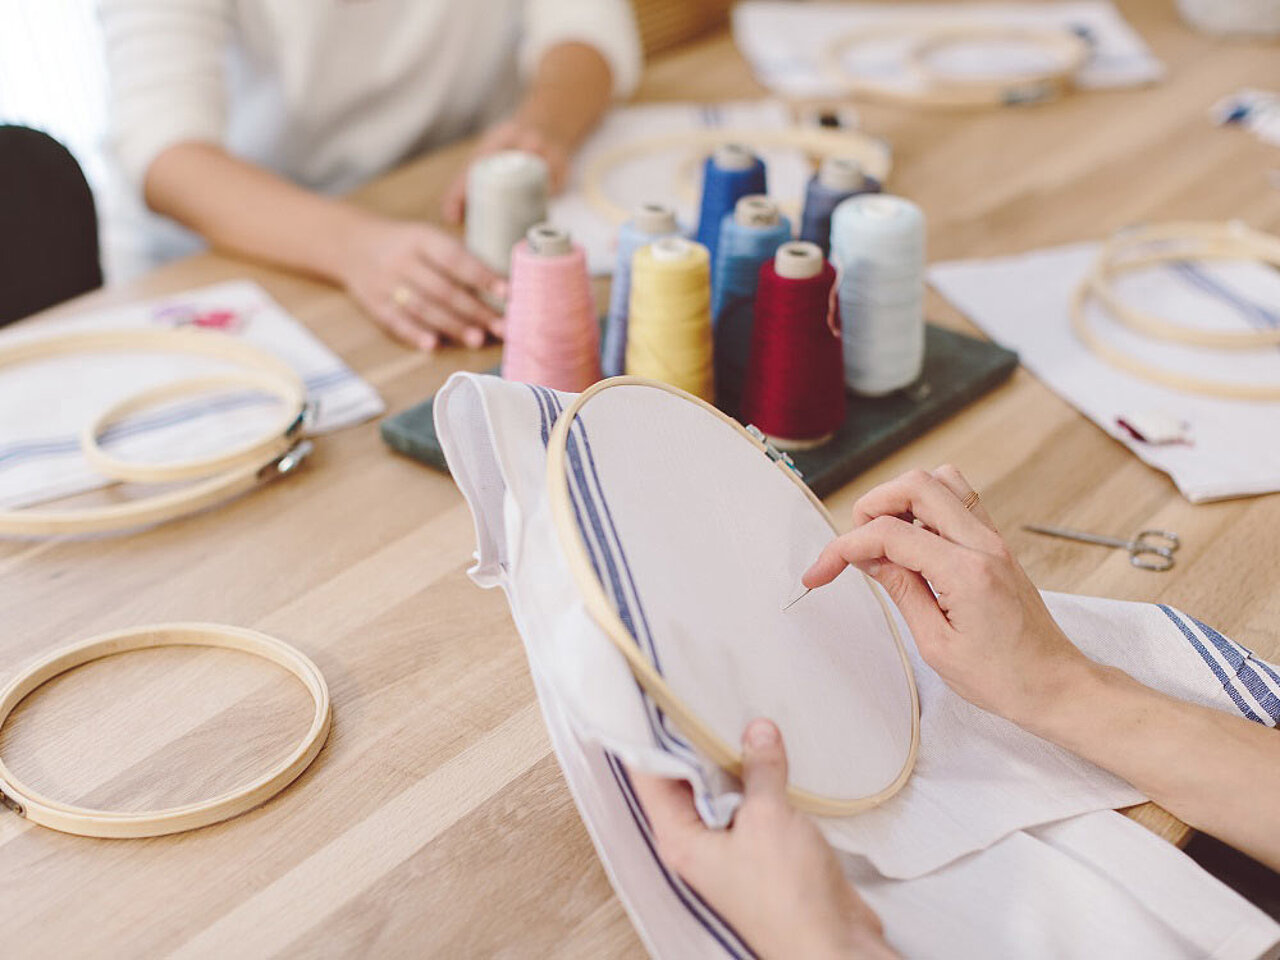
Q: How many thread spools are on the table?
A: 9